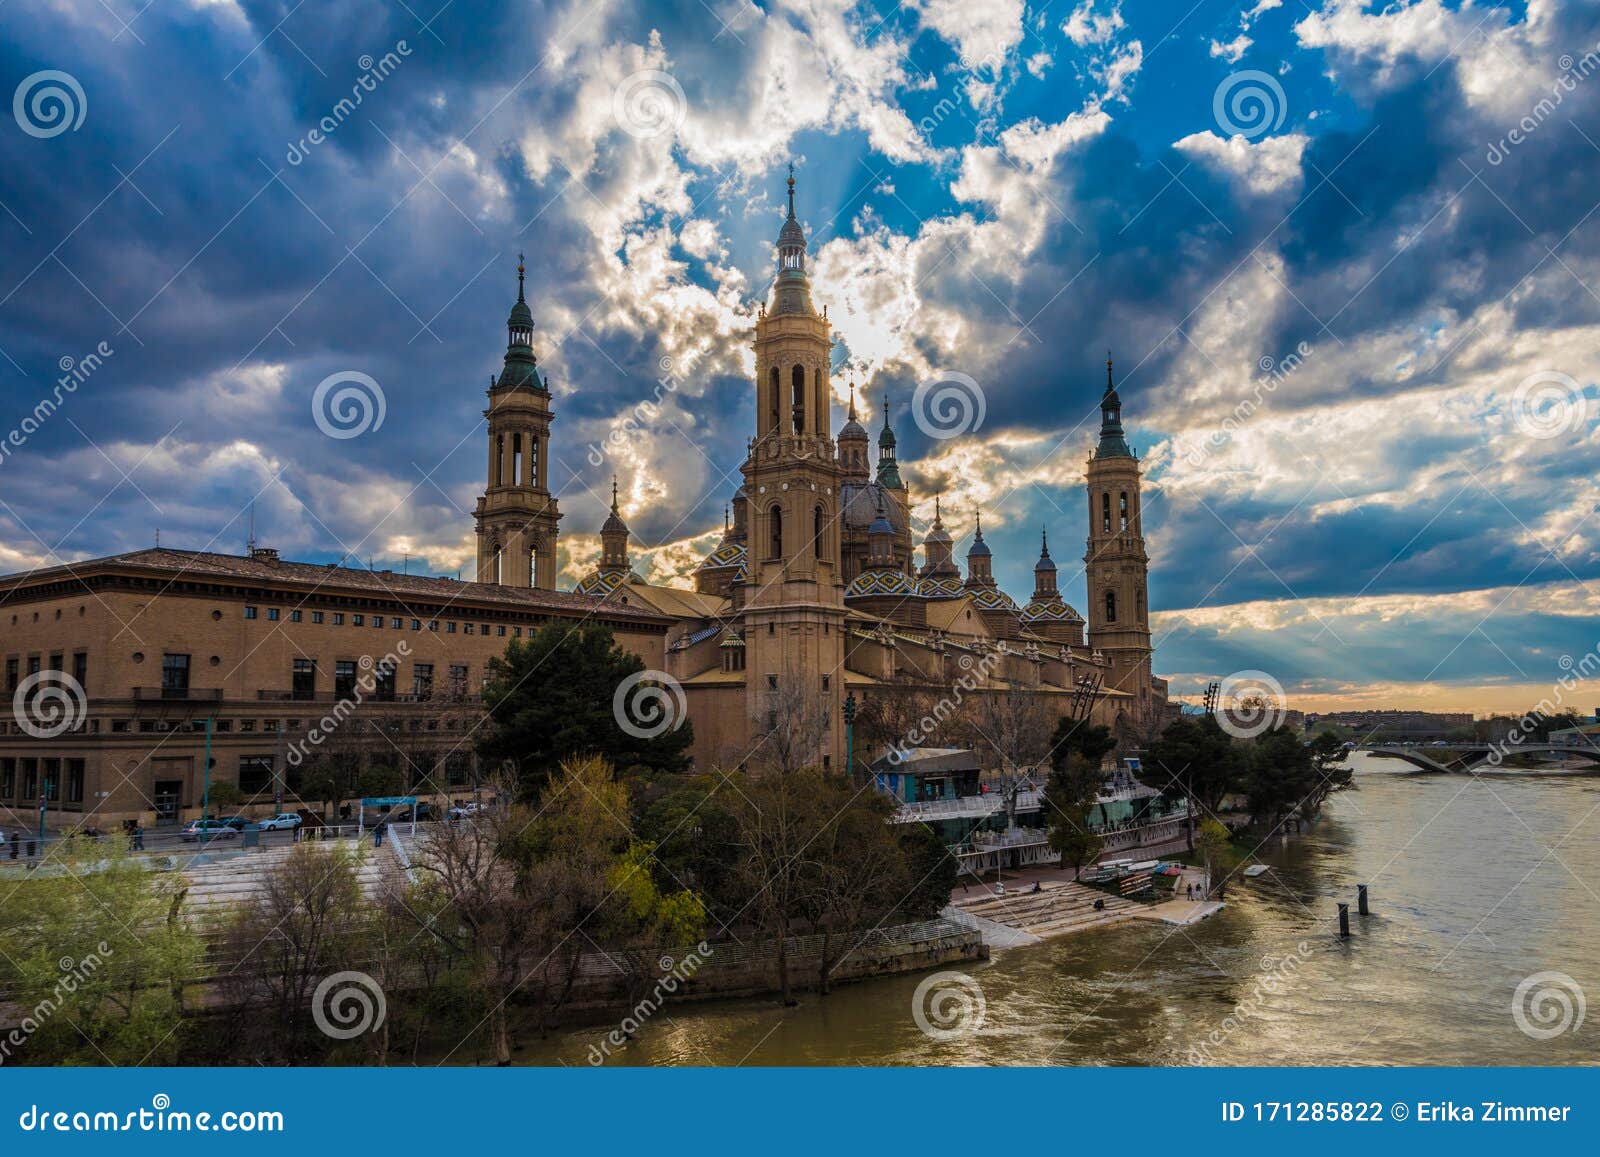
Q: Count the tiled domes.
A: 6